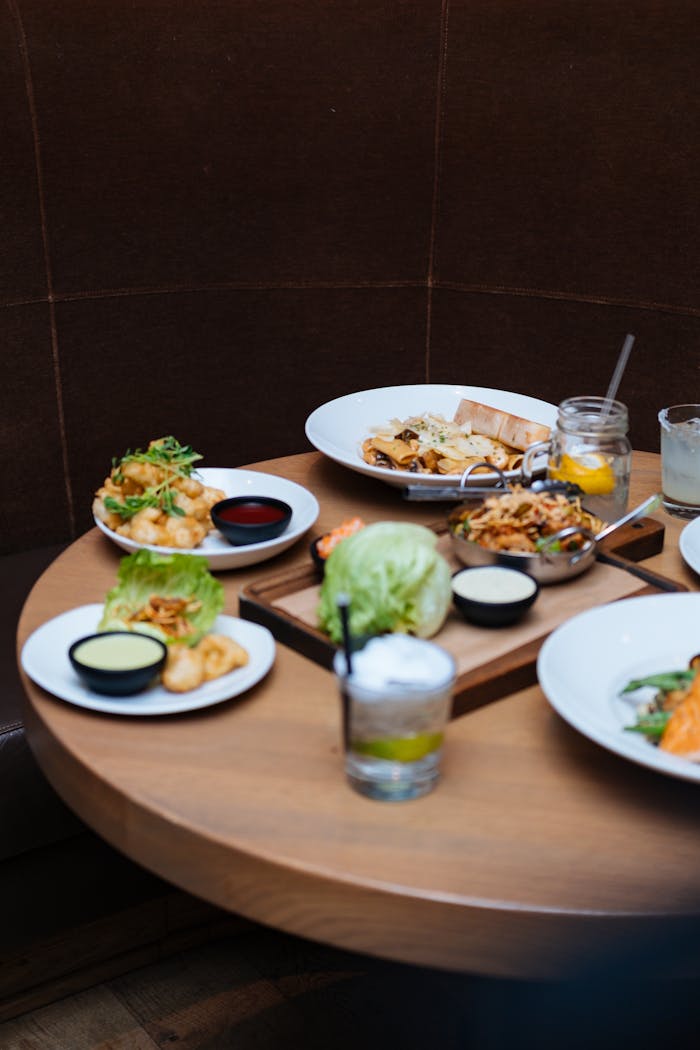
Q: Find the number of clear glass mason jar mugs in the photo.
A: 1